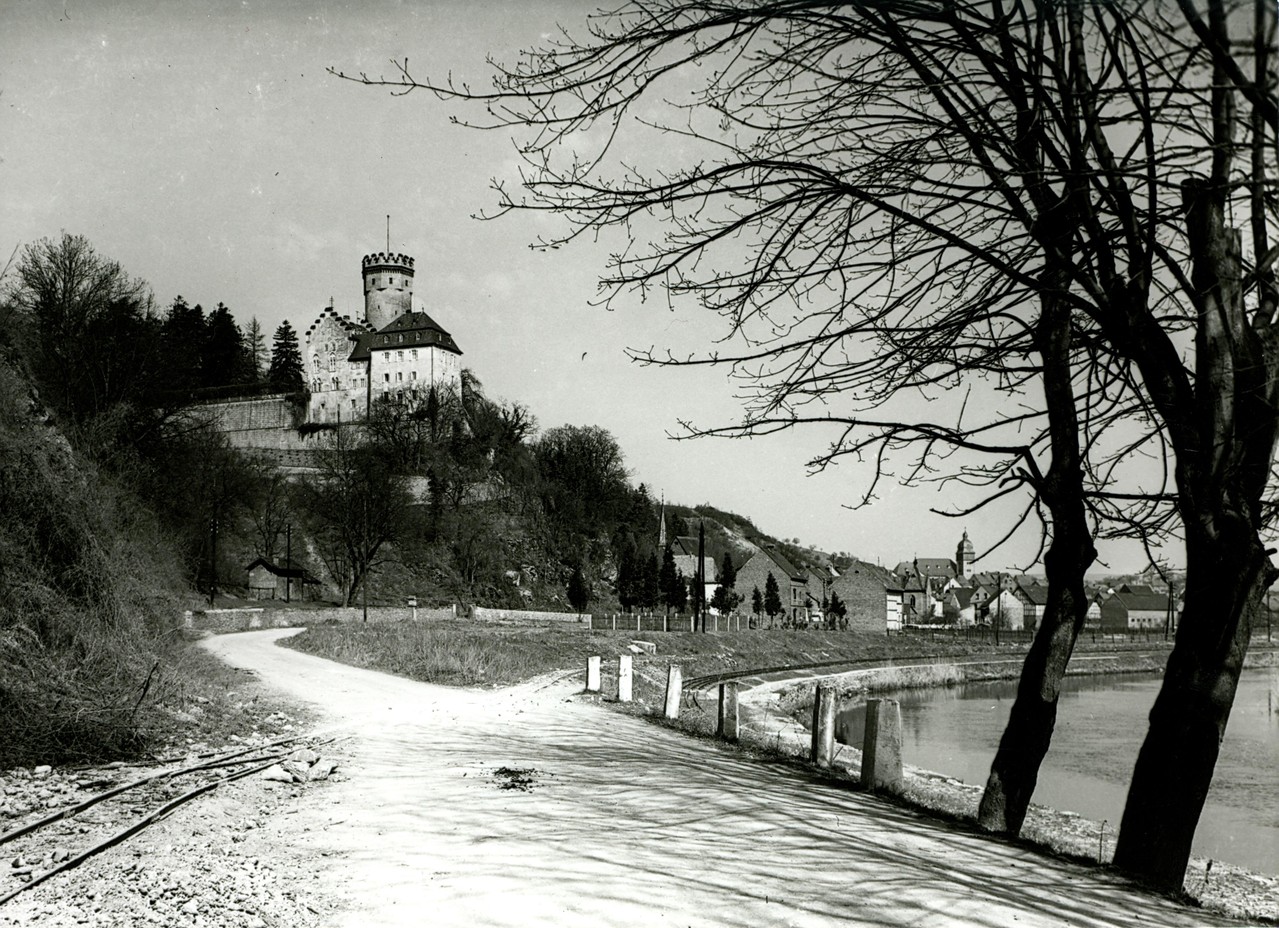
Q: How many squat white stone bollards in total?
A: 6